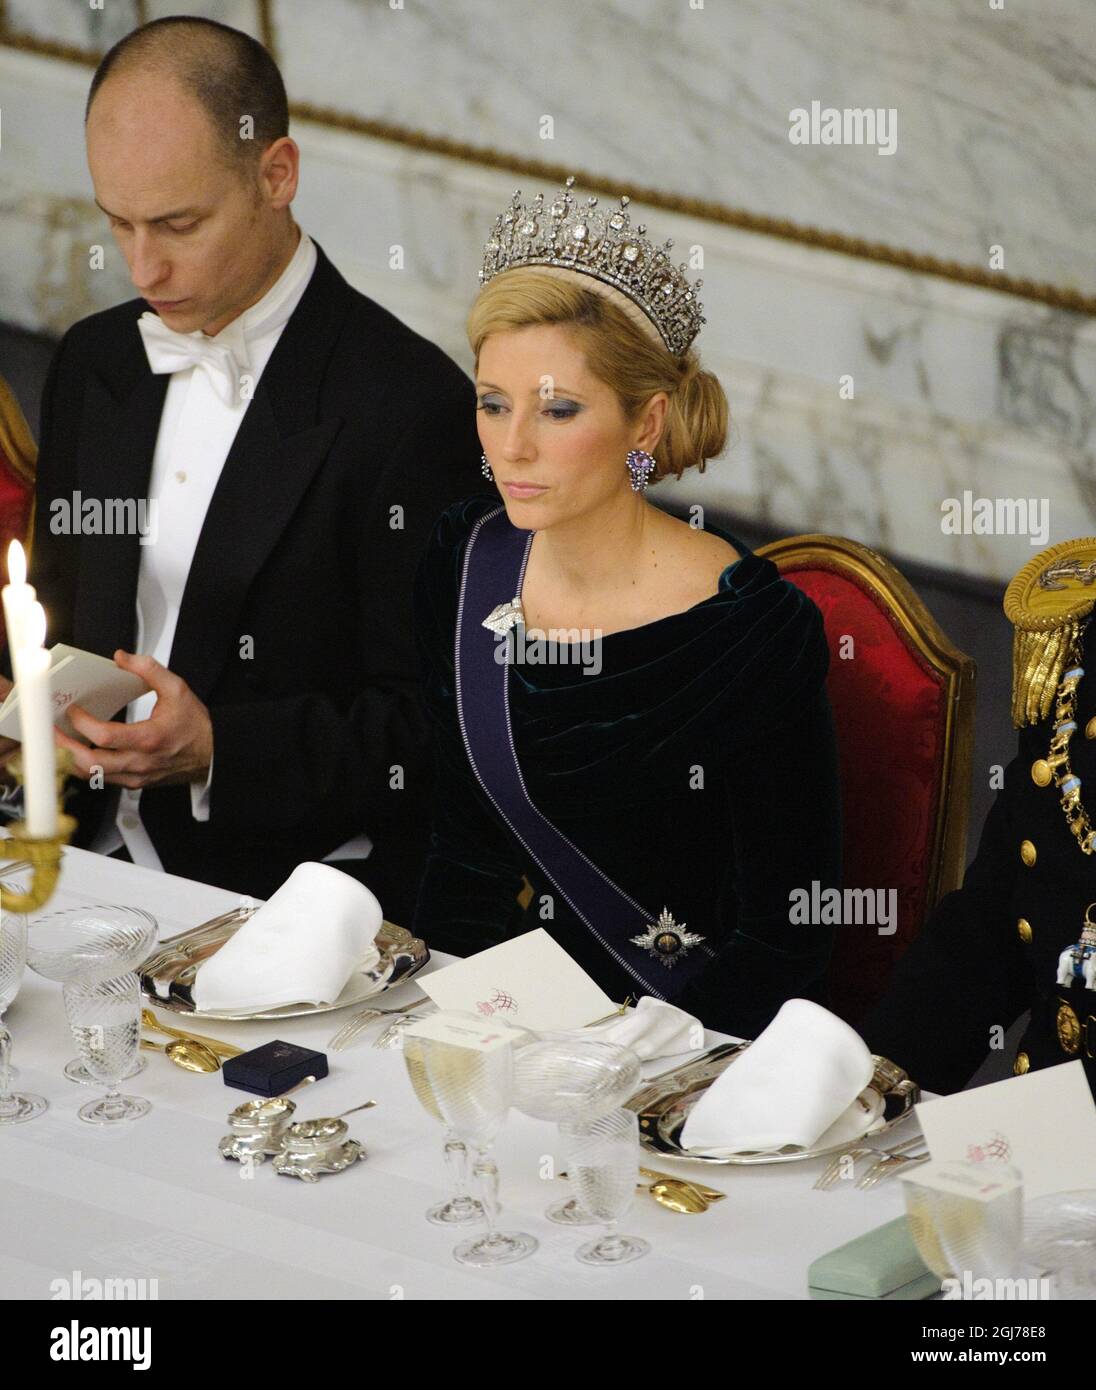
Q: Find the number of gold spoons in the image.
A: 2